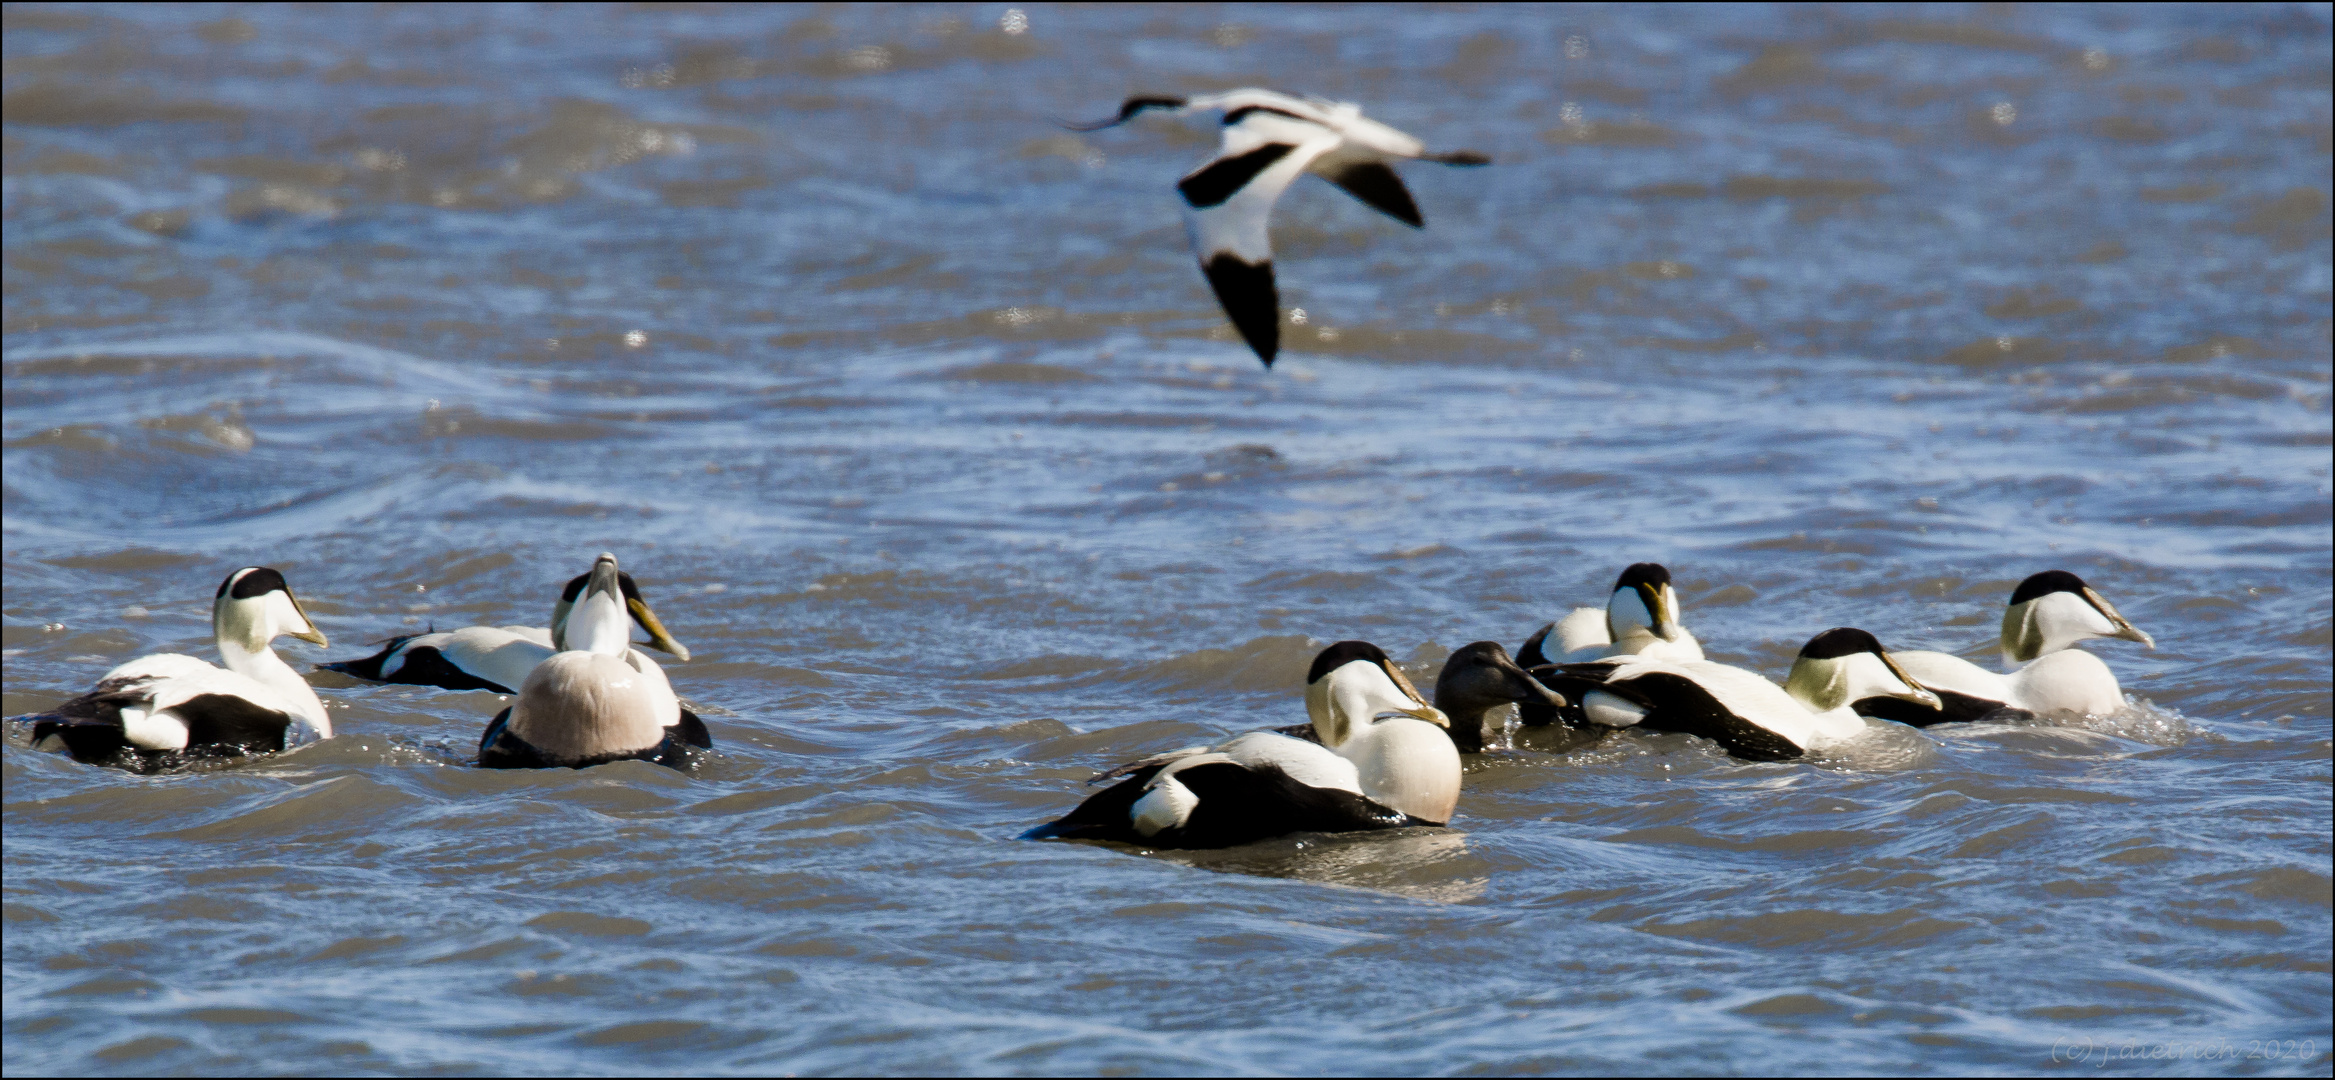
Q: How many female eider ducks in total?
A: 1